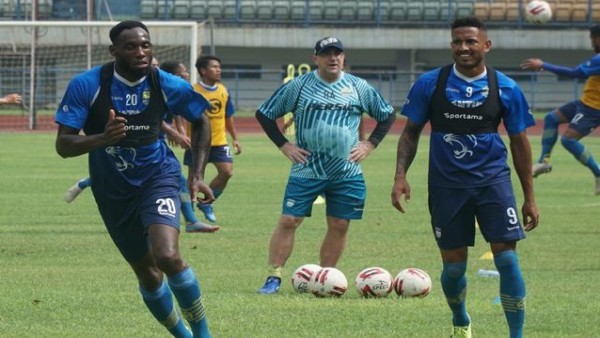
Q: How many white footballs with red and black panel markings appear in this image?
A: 5